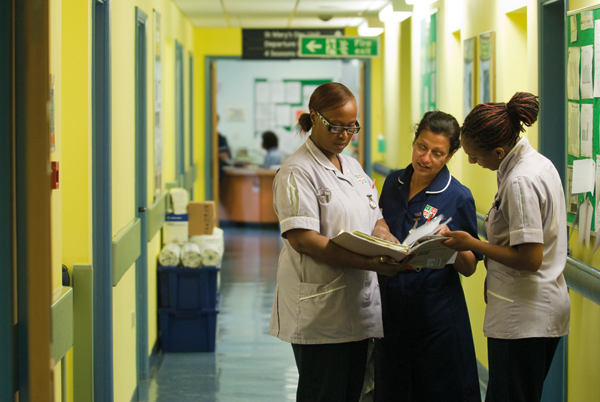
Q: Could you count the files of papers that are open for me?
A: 1